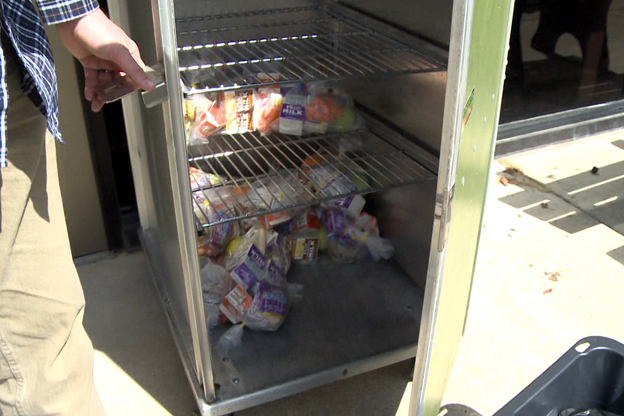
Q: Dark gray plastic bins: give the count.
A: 1